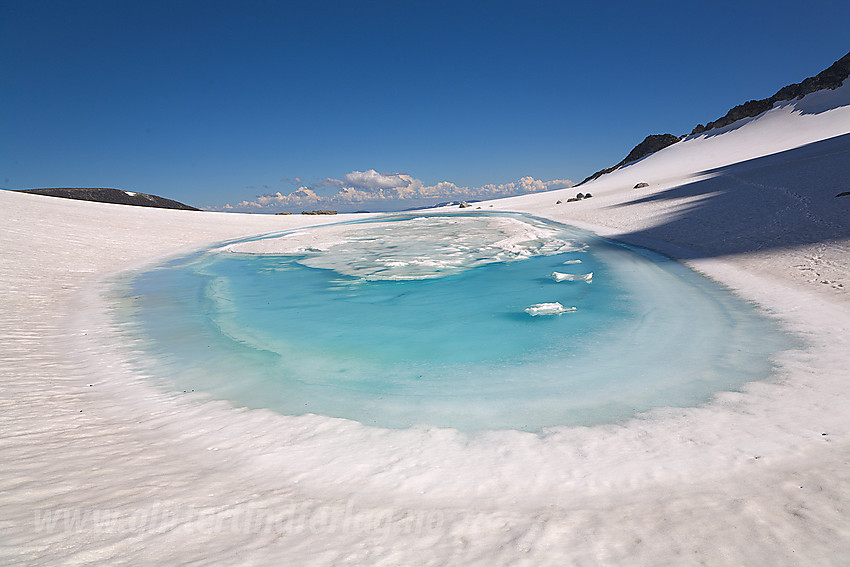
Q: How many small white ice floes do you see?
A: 3